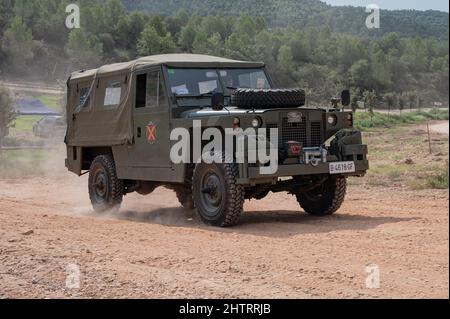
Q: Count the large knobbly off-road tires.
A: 5